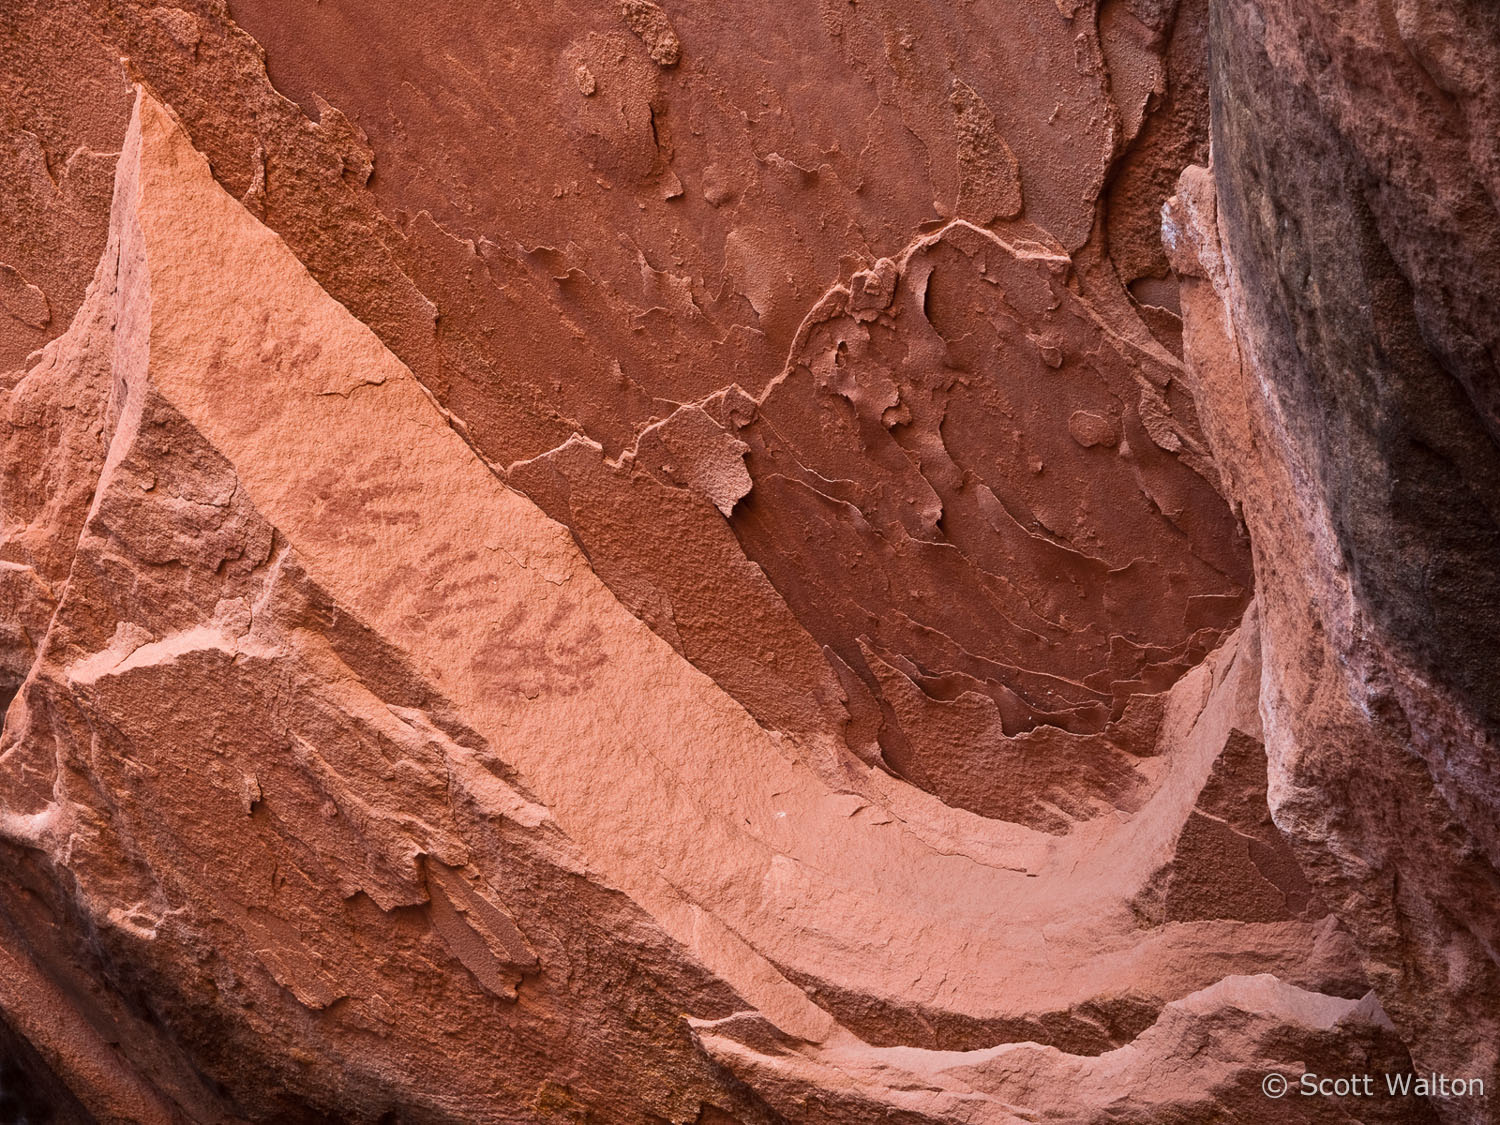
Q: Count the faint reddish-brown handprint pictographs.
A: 4